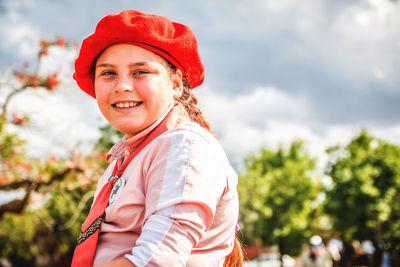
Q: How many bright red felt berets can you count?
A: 1